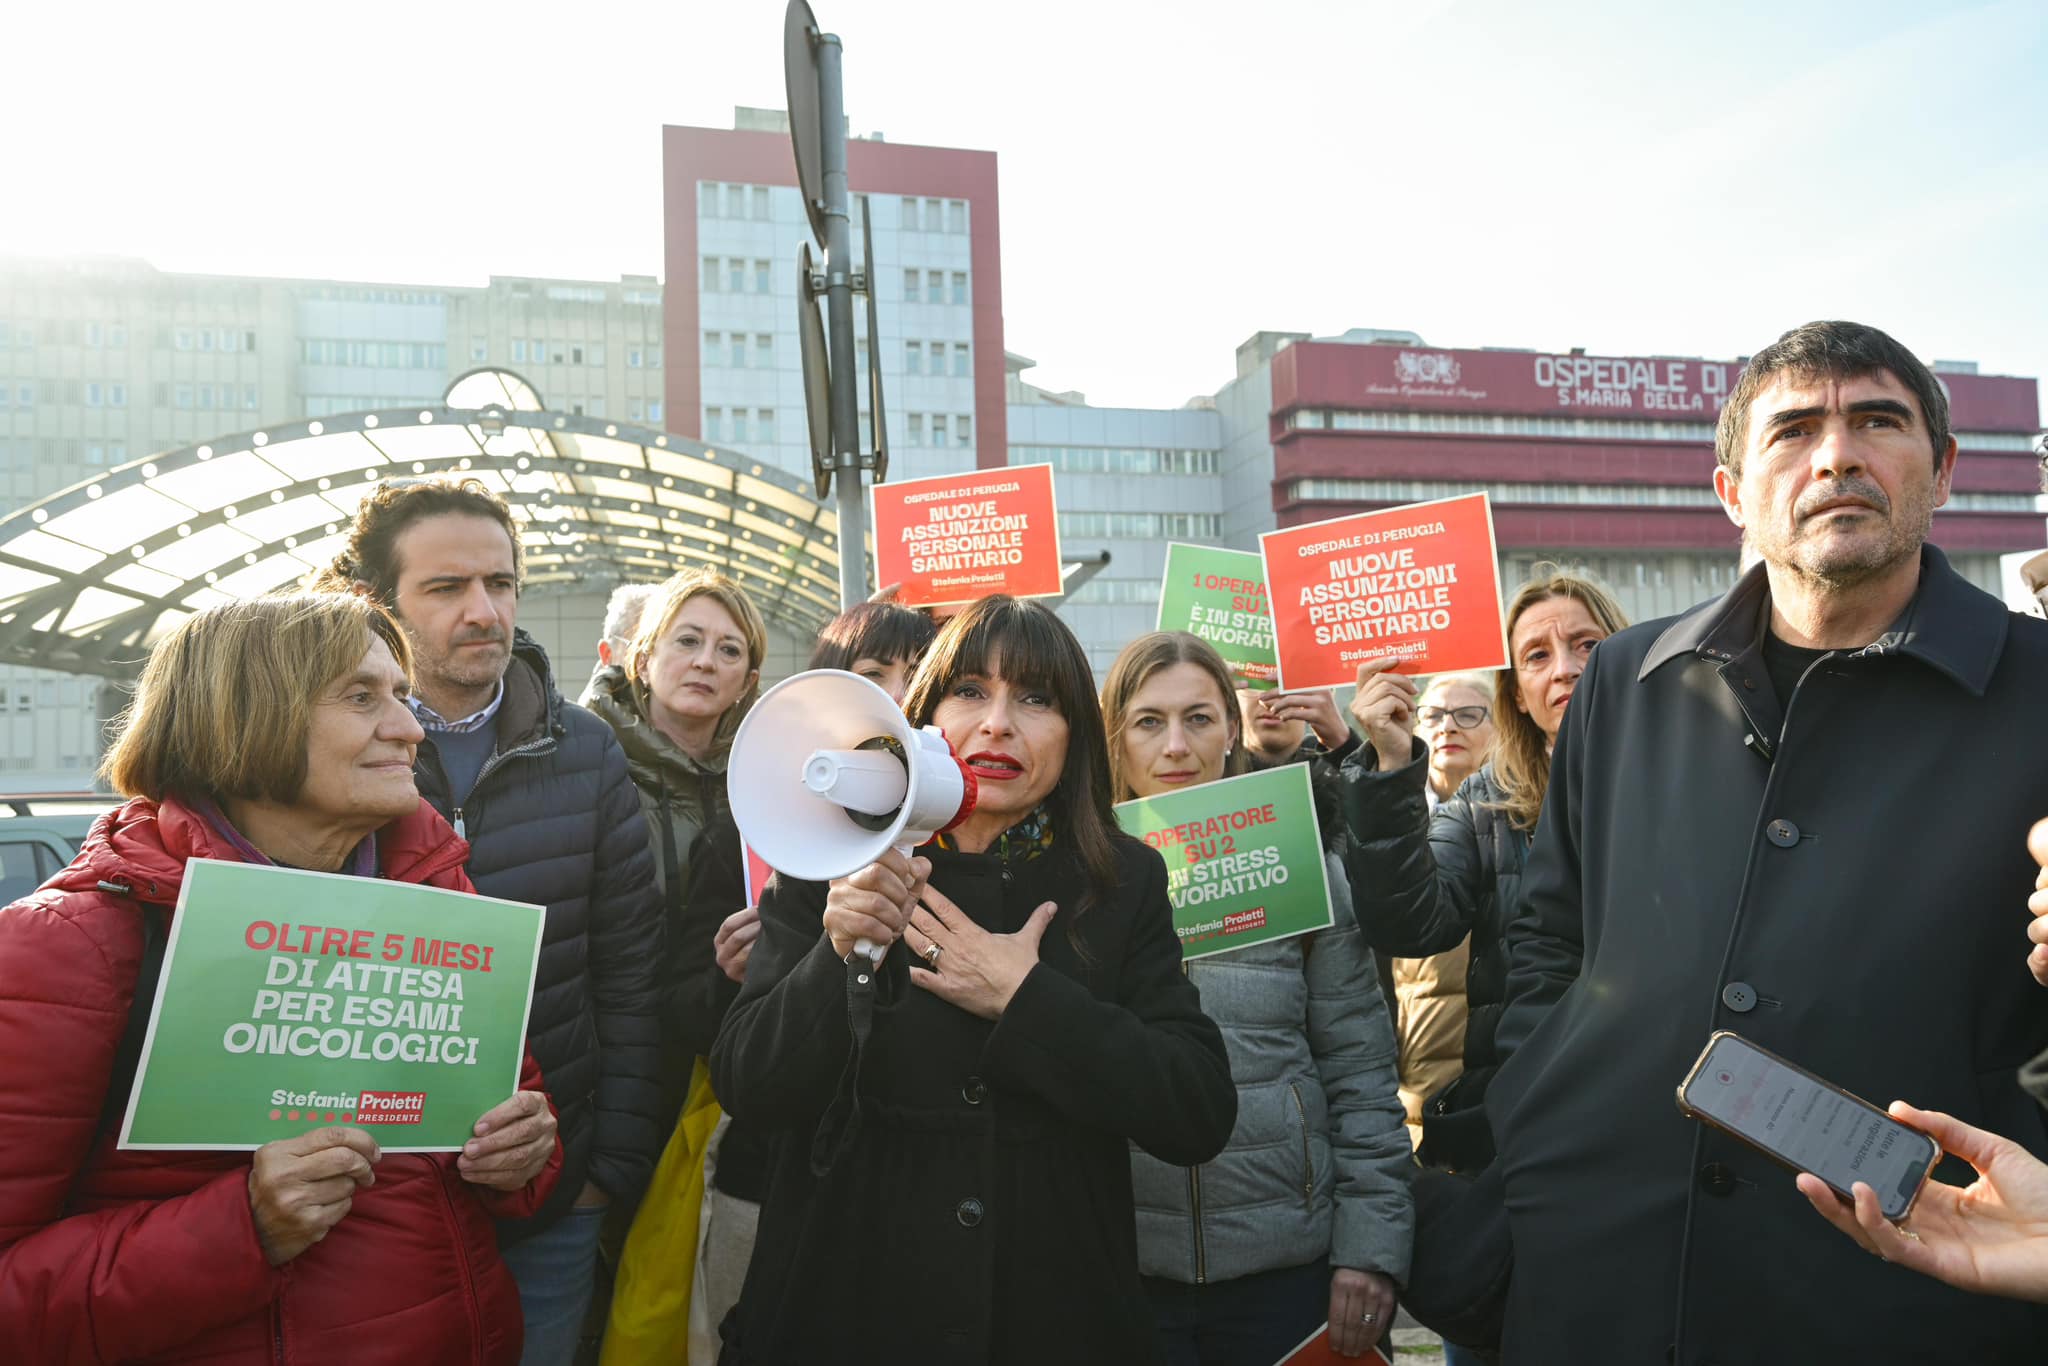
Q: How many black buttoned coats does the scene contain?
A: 2